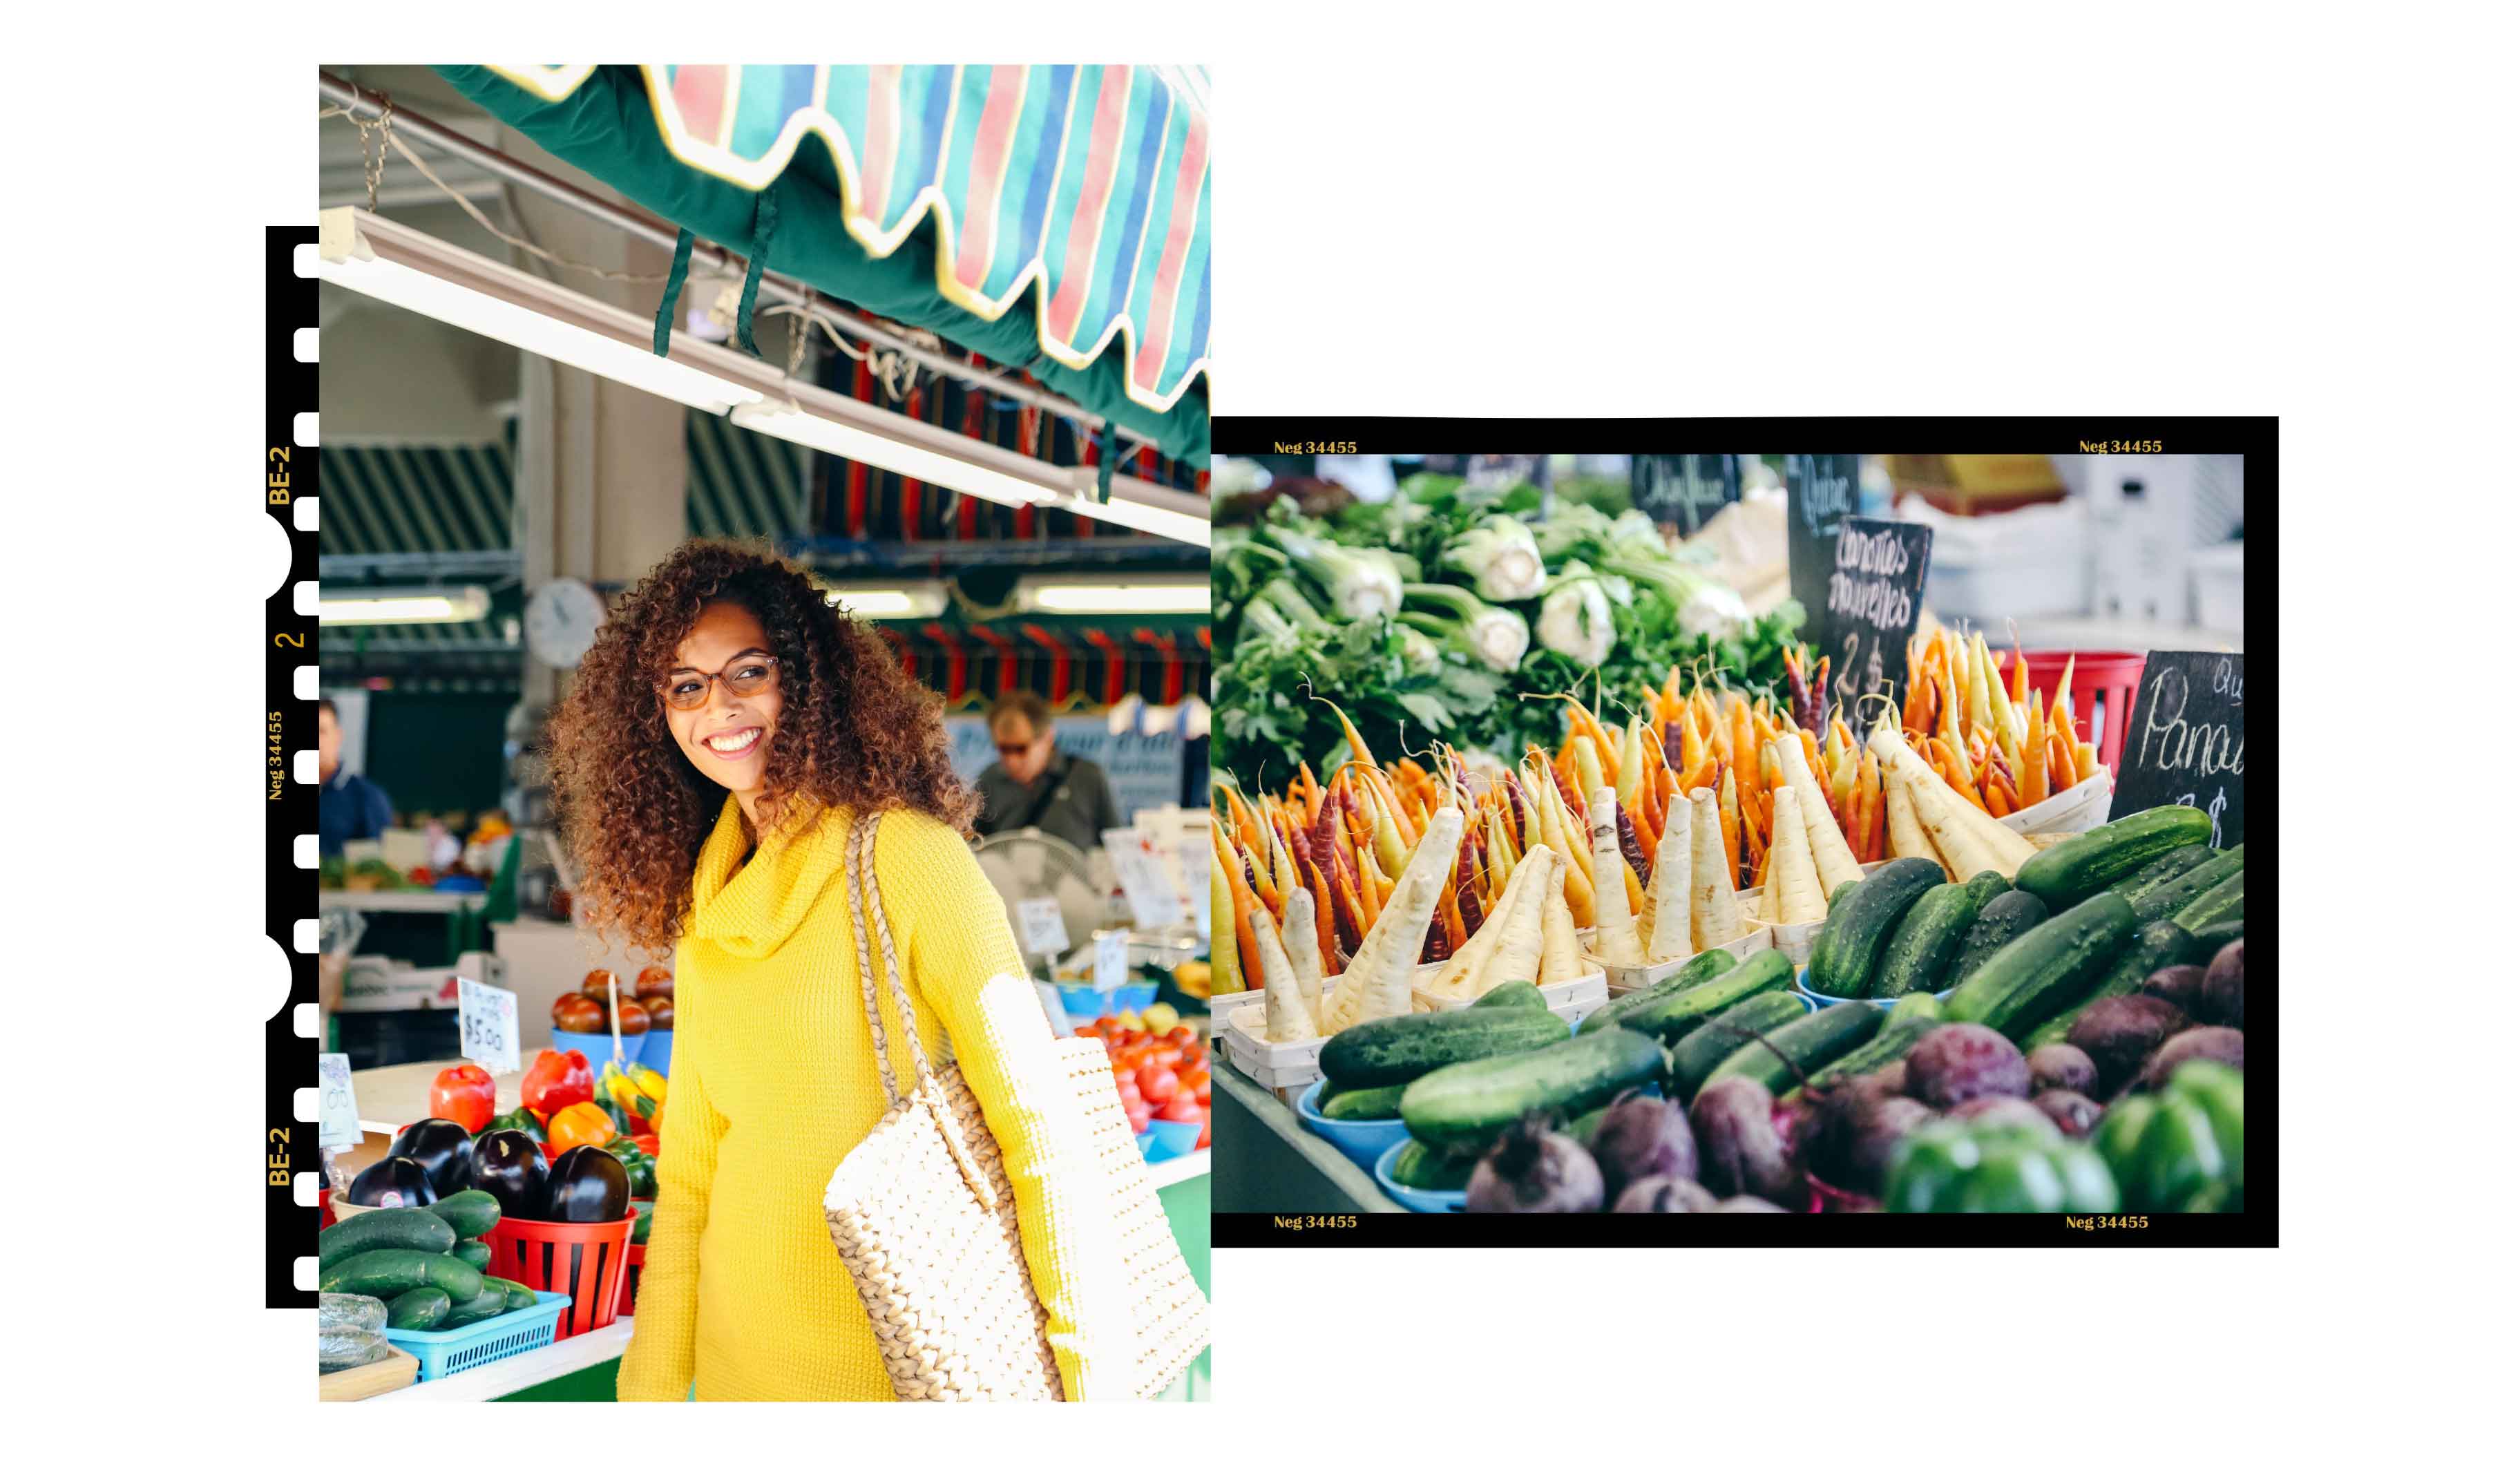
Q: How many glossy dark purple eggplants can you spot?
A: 4